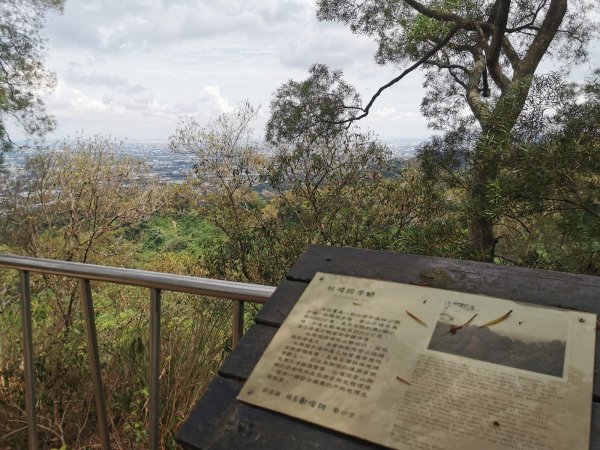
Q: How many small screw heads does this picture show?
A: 3